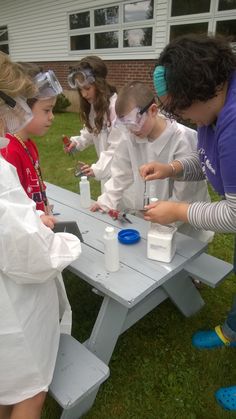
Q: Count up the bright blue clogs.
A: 2